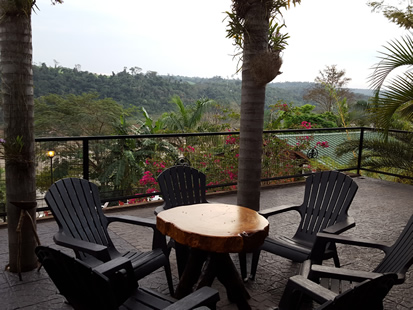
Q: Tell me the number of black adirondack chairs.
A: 6